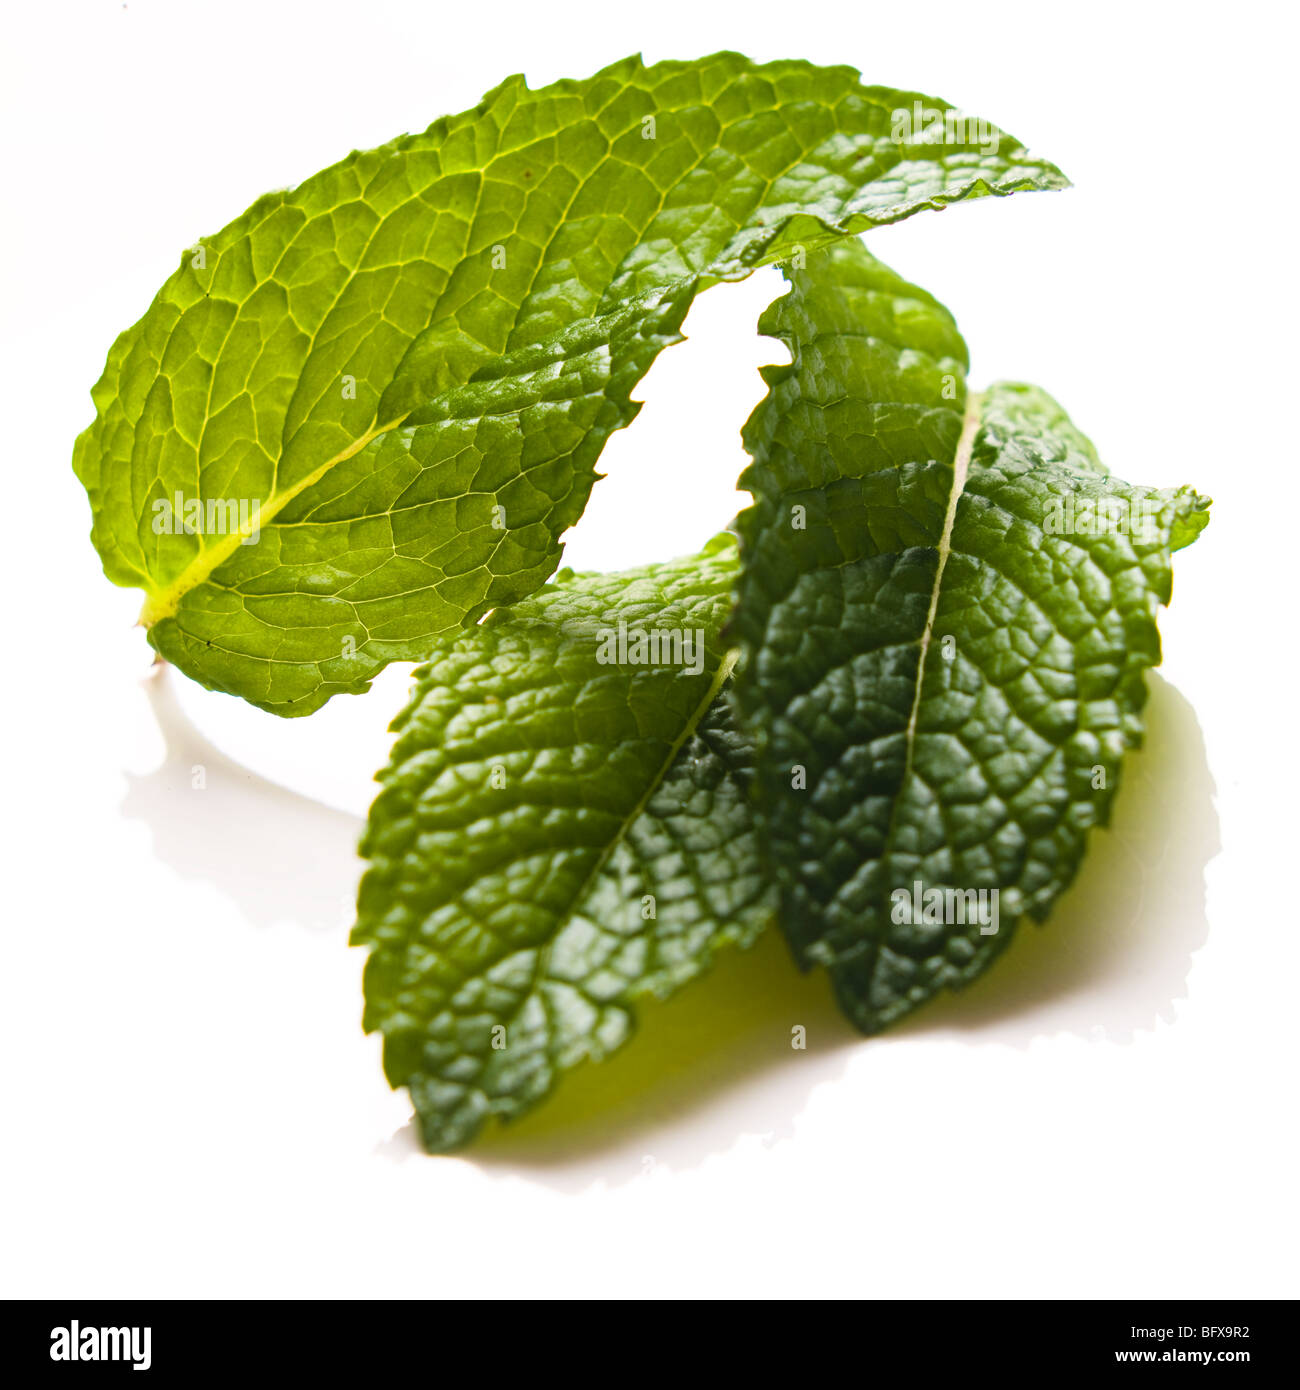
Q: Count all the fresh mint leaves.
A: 3